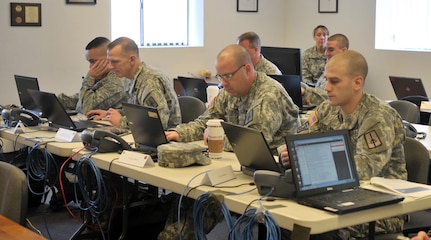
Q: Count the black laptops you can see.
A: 8